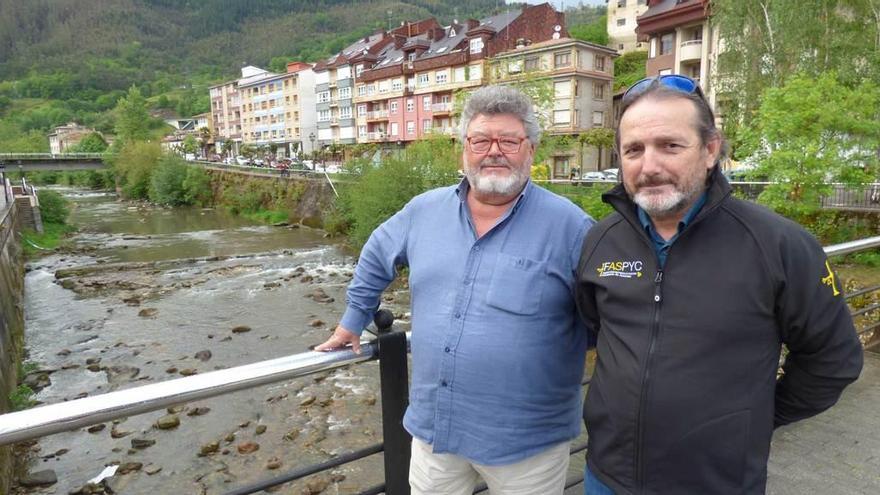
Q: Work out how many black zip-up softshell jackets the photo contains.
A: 1